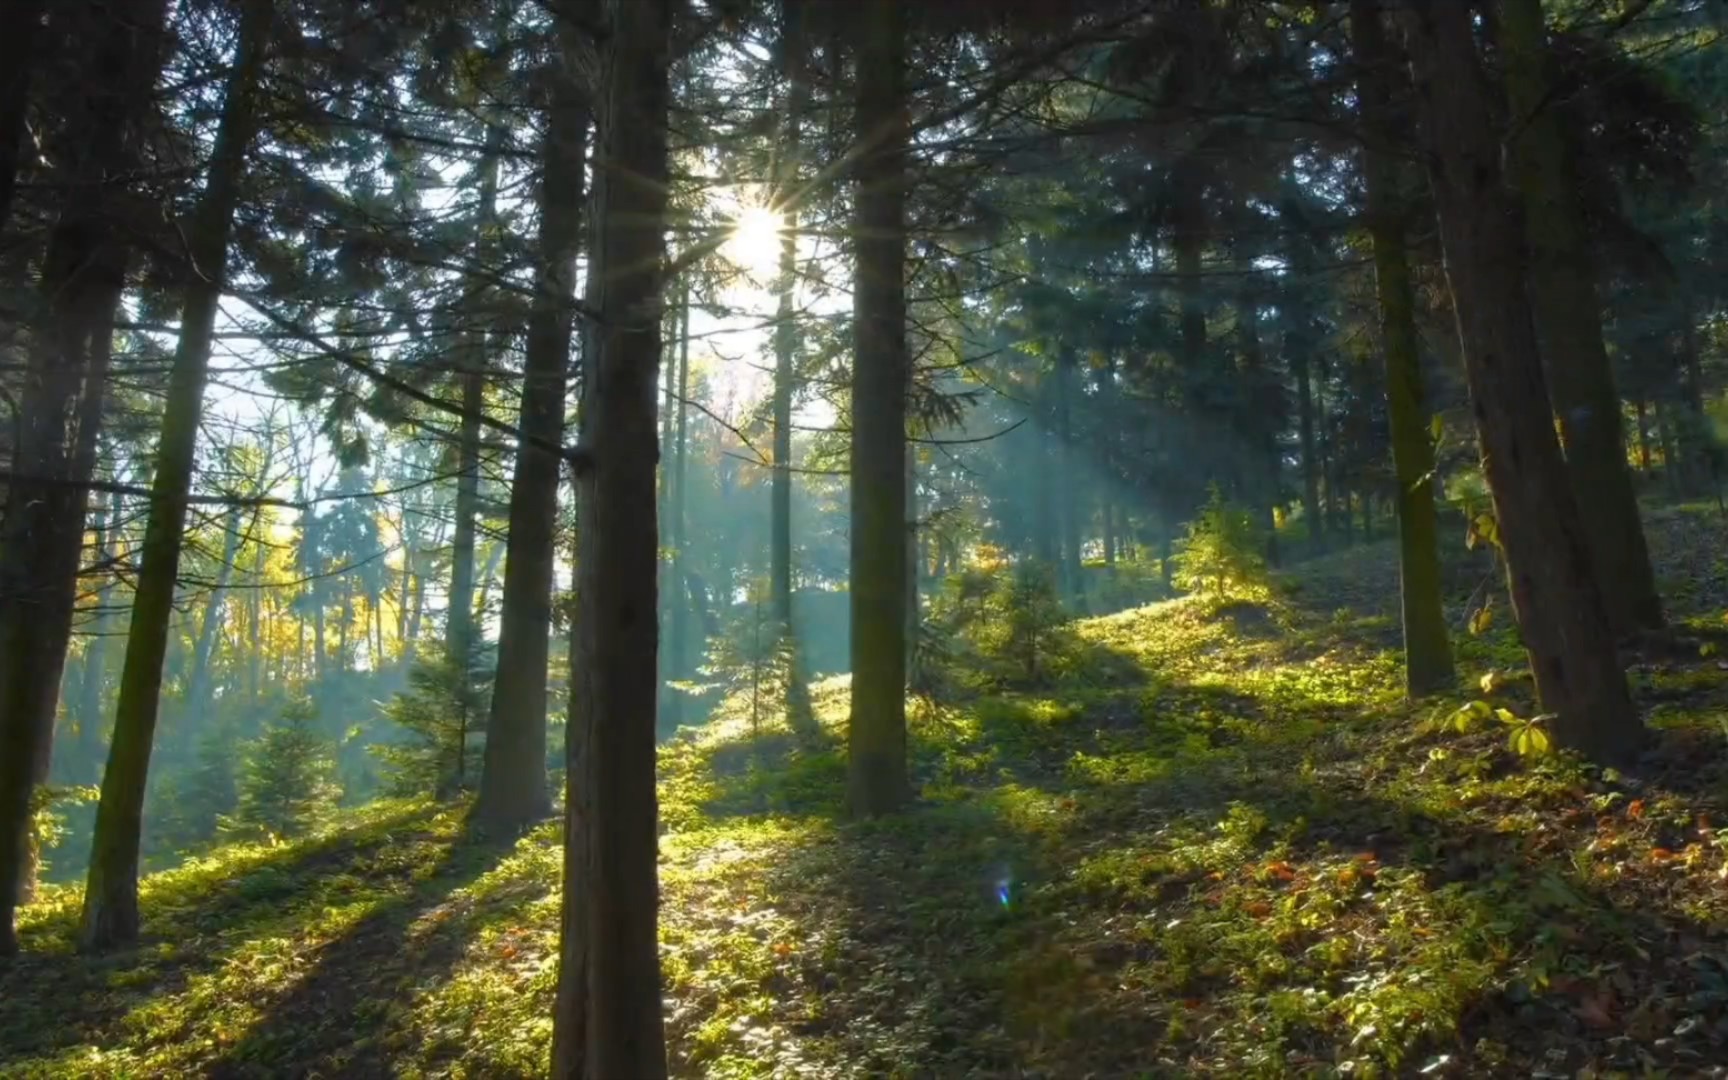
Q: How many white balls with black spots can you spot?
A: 0